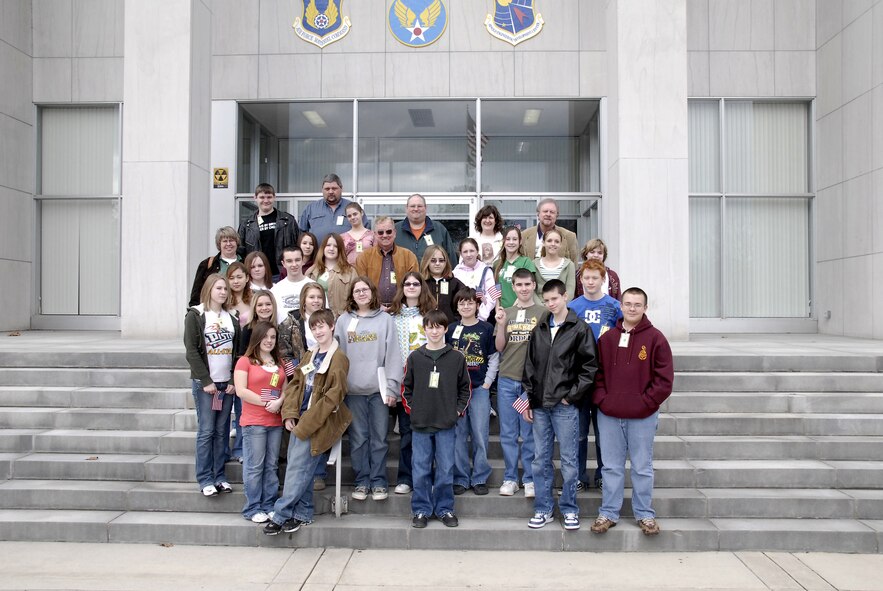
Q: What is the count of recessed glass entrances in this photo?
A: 1